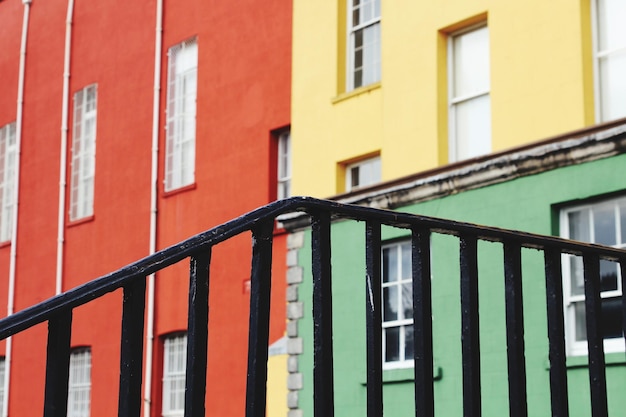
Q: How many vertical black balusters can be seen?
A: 11